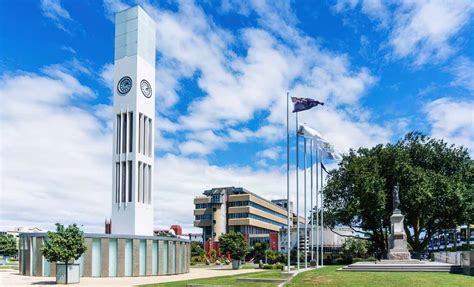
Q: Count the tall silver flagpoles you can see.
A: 6